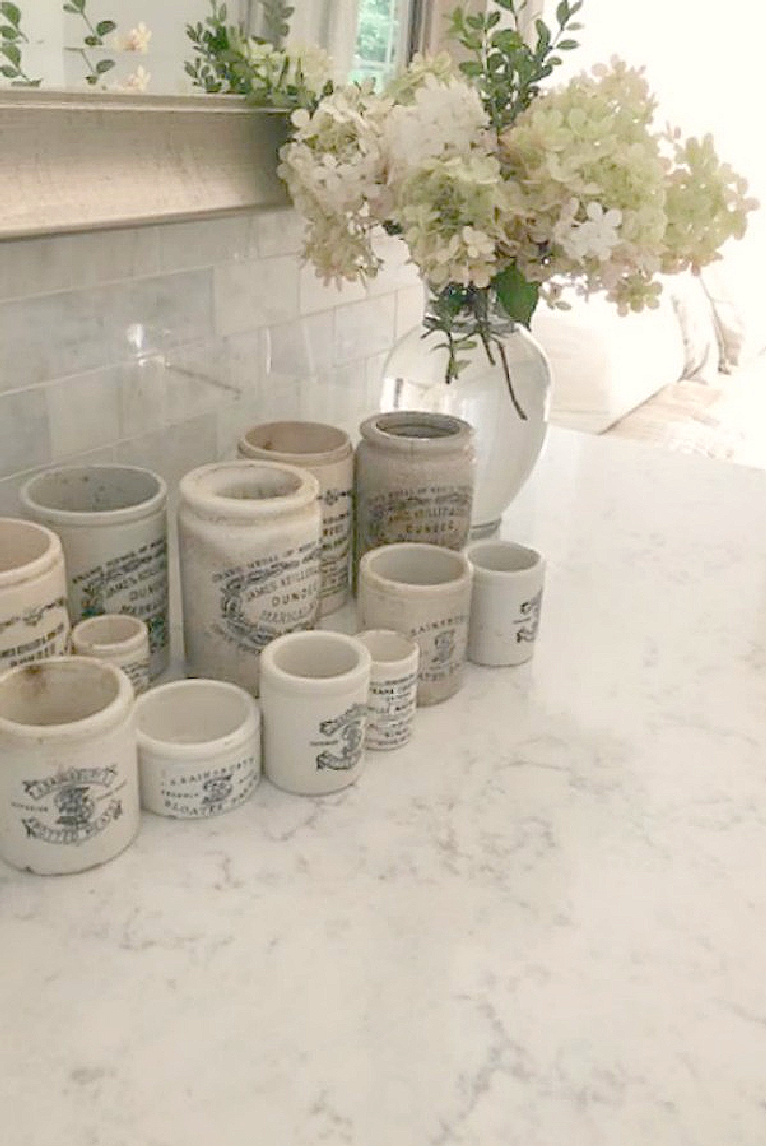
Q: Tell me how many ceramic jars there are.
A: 12